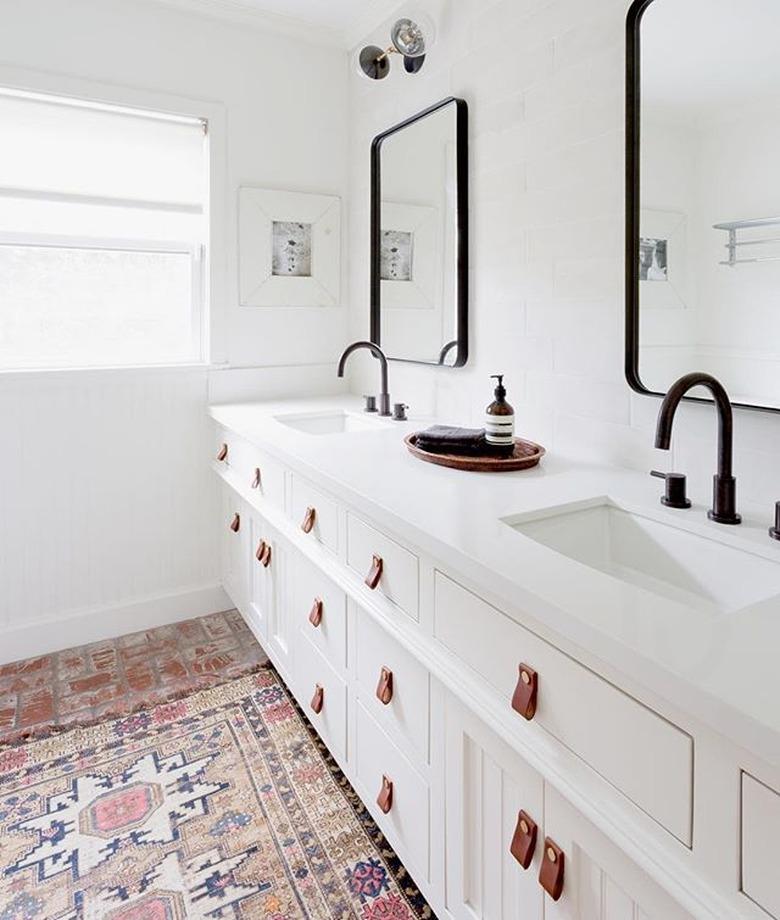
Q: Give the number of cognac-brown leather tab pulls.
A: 14